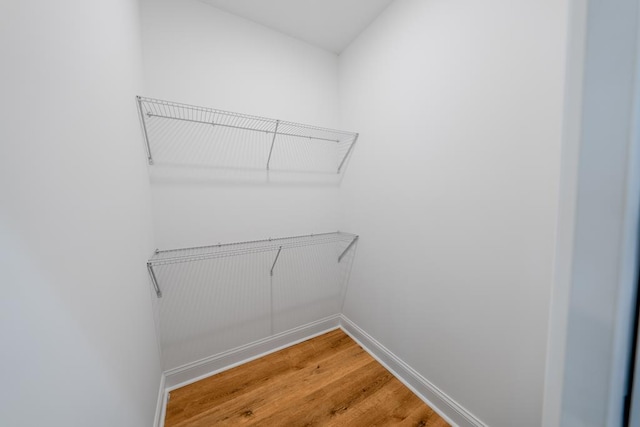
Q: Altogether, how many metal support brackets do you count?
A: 6